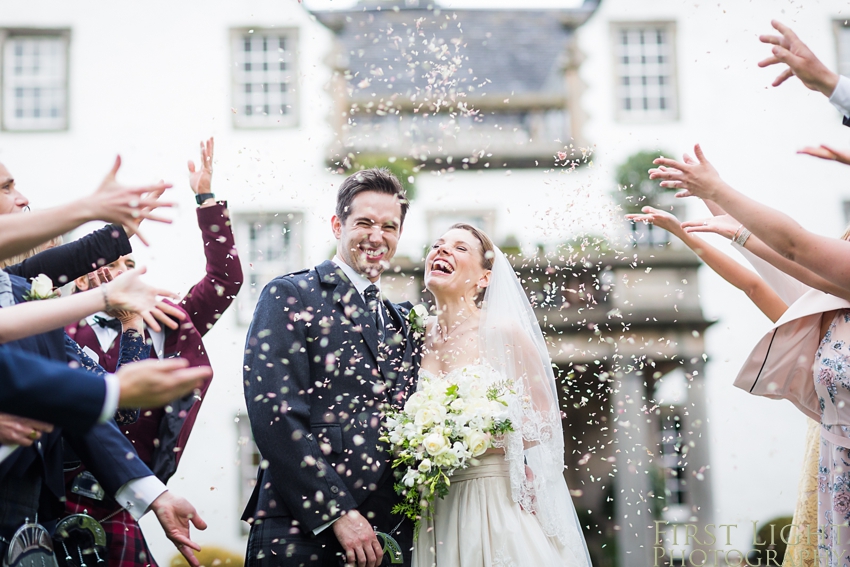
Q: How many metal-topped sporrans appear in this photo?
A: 3